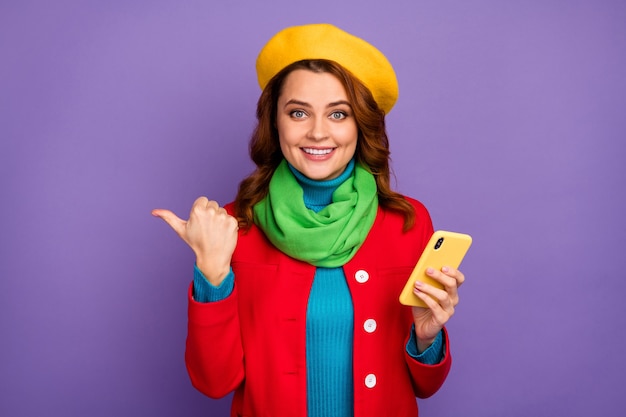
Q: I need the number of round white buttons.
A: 3